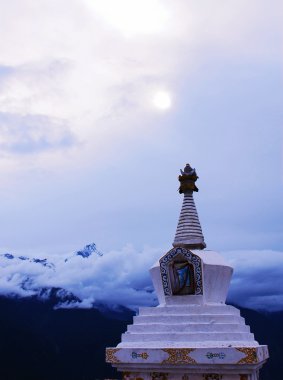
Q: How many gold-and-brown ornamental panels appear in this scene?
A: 3